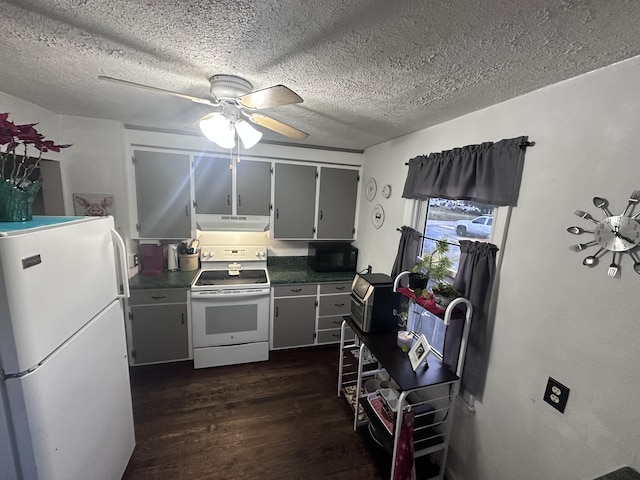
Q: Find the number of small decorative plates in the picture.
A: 3